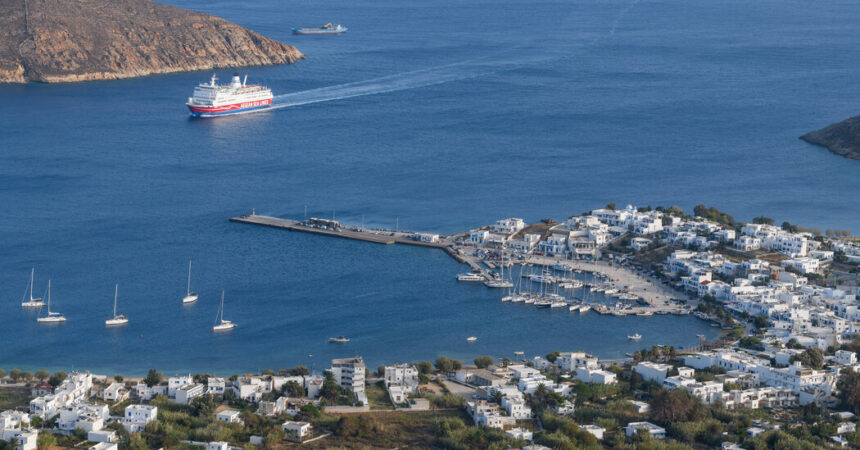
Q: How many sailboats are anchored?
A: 5